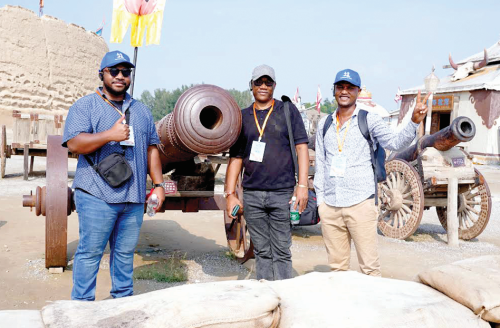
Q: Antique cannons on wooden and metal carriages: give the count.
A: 2